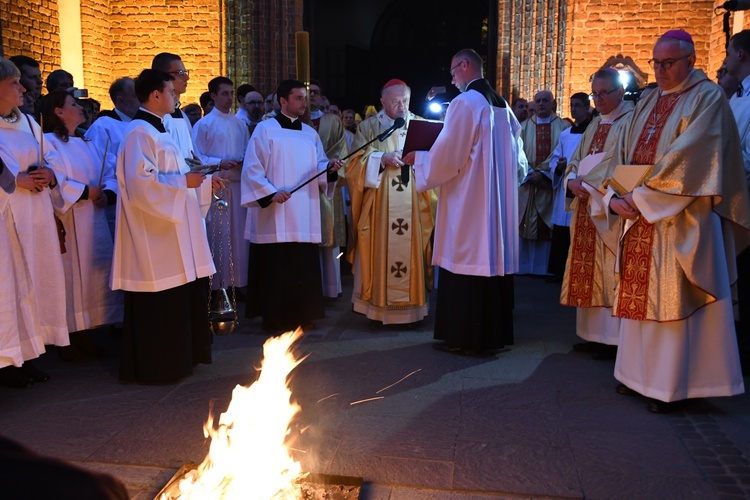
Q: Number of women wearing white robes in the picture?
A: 2